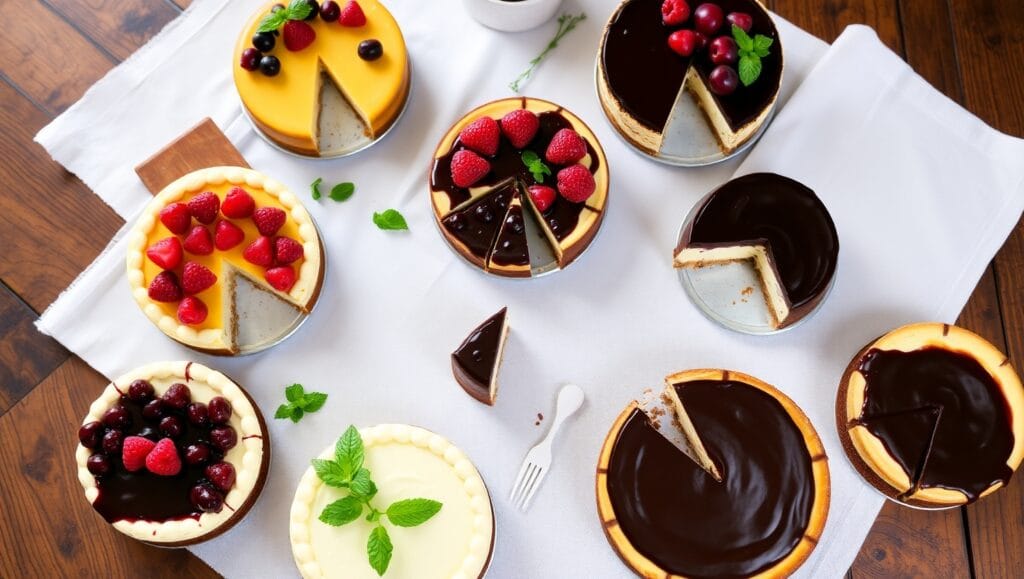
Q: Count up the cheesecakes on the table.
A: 9